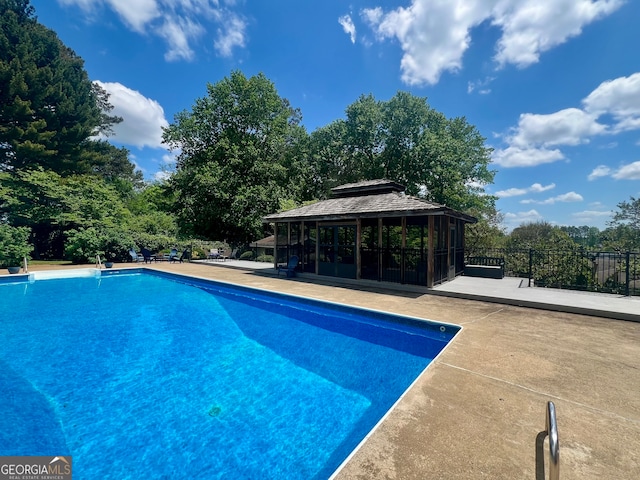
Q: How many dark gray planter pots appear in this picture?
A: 2